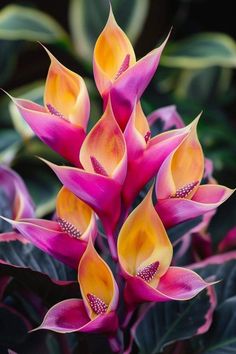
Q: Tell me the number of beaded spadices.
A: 8